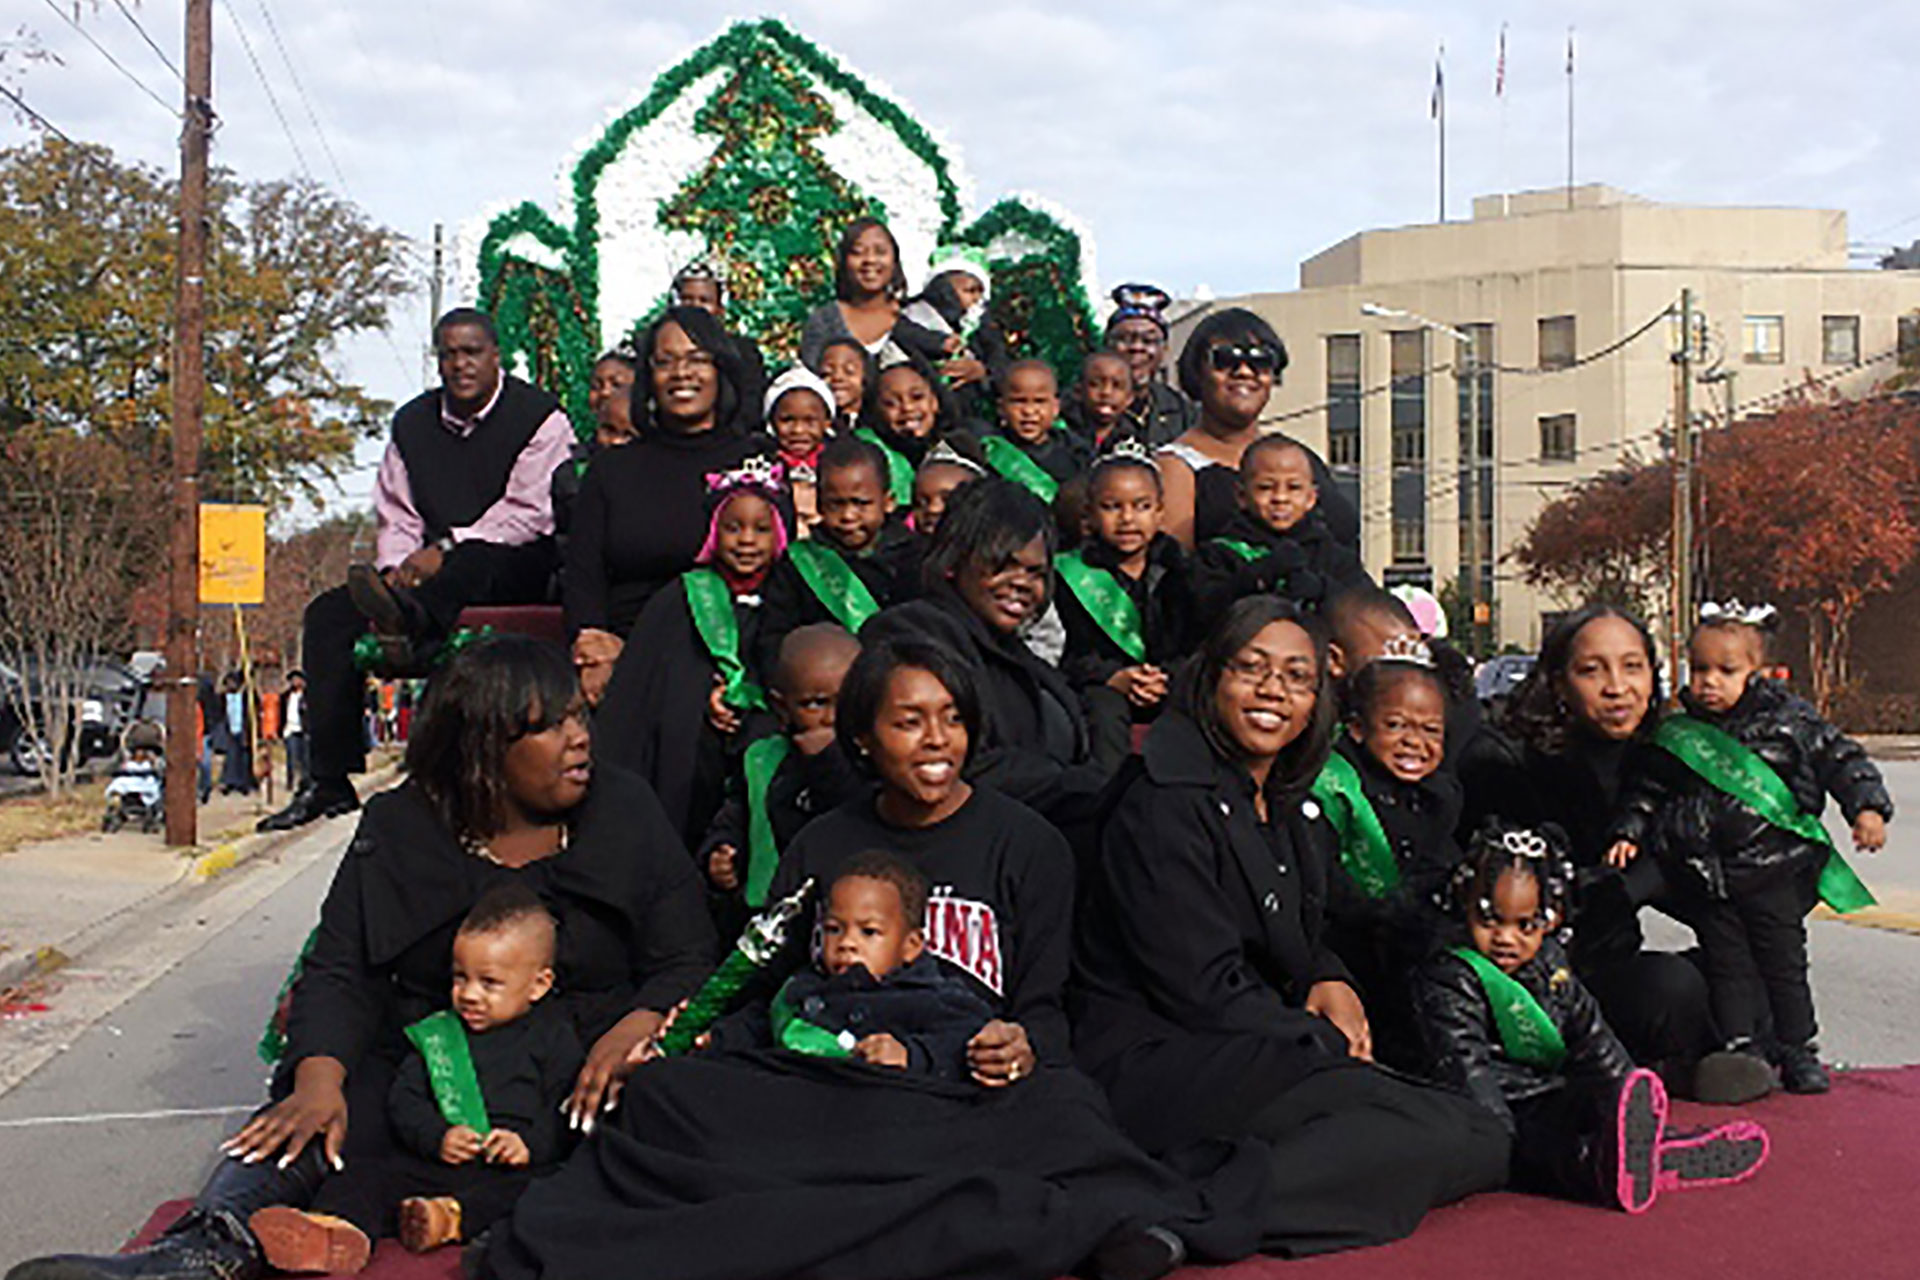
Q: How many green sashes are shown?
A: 12